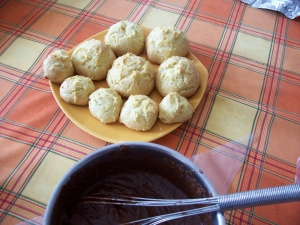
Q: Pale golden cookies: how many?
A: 10